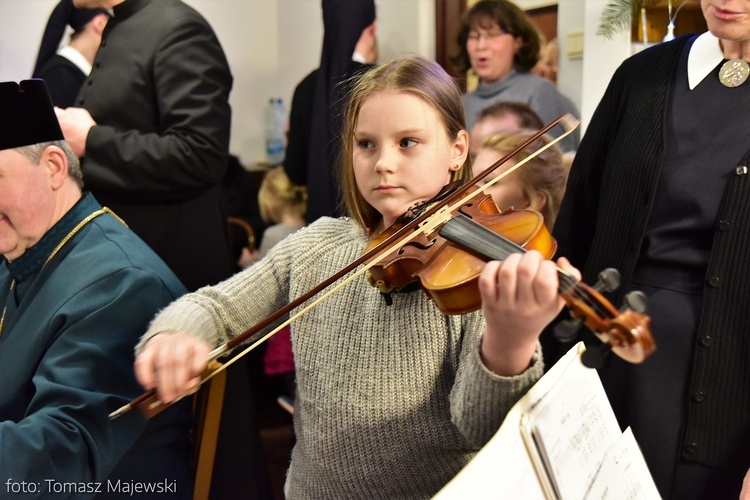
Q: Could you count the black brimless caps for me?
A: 1